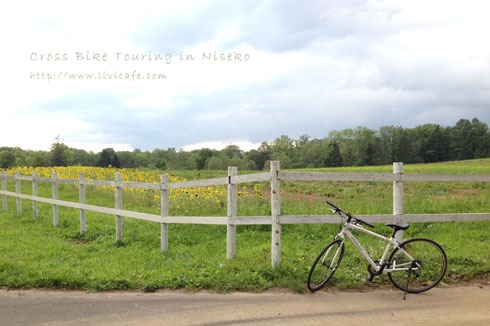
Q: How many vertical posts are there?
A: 10